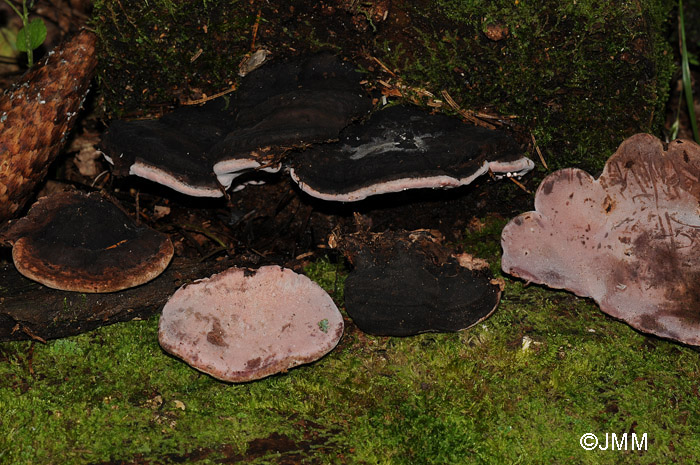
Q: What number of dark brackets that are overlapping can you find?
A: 3